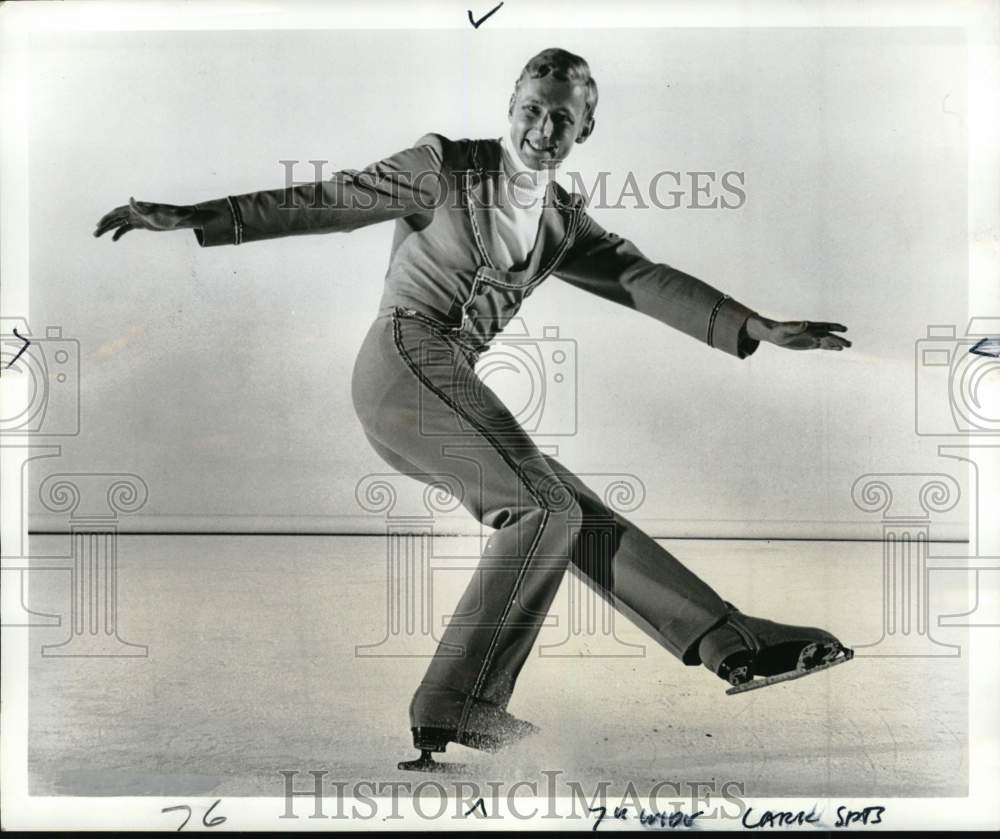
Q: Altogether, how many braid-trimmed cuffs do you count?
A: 2